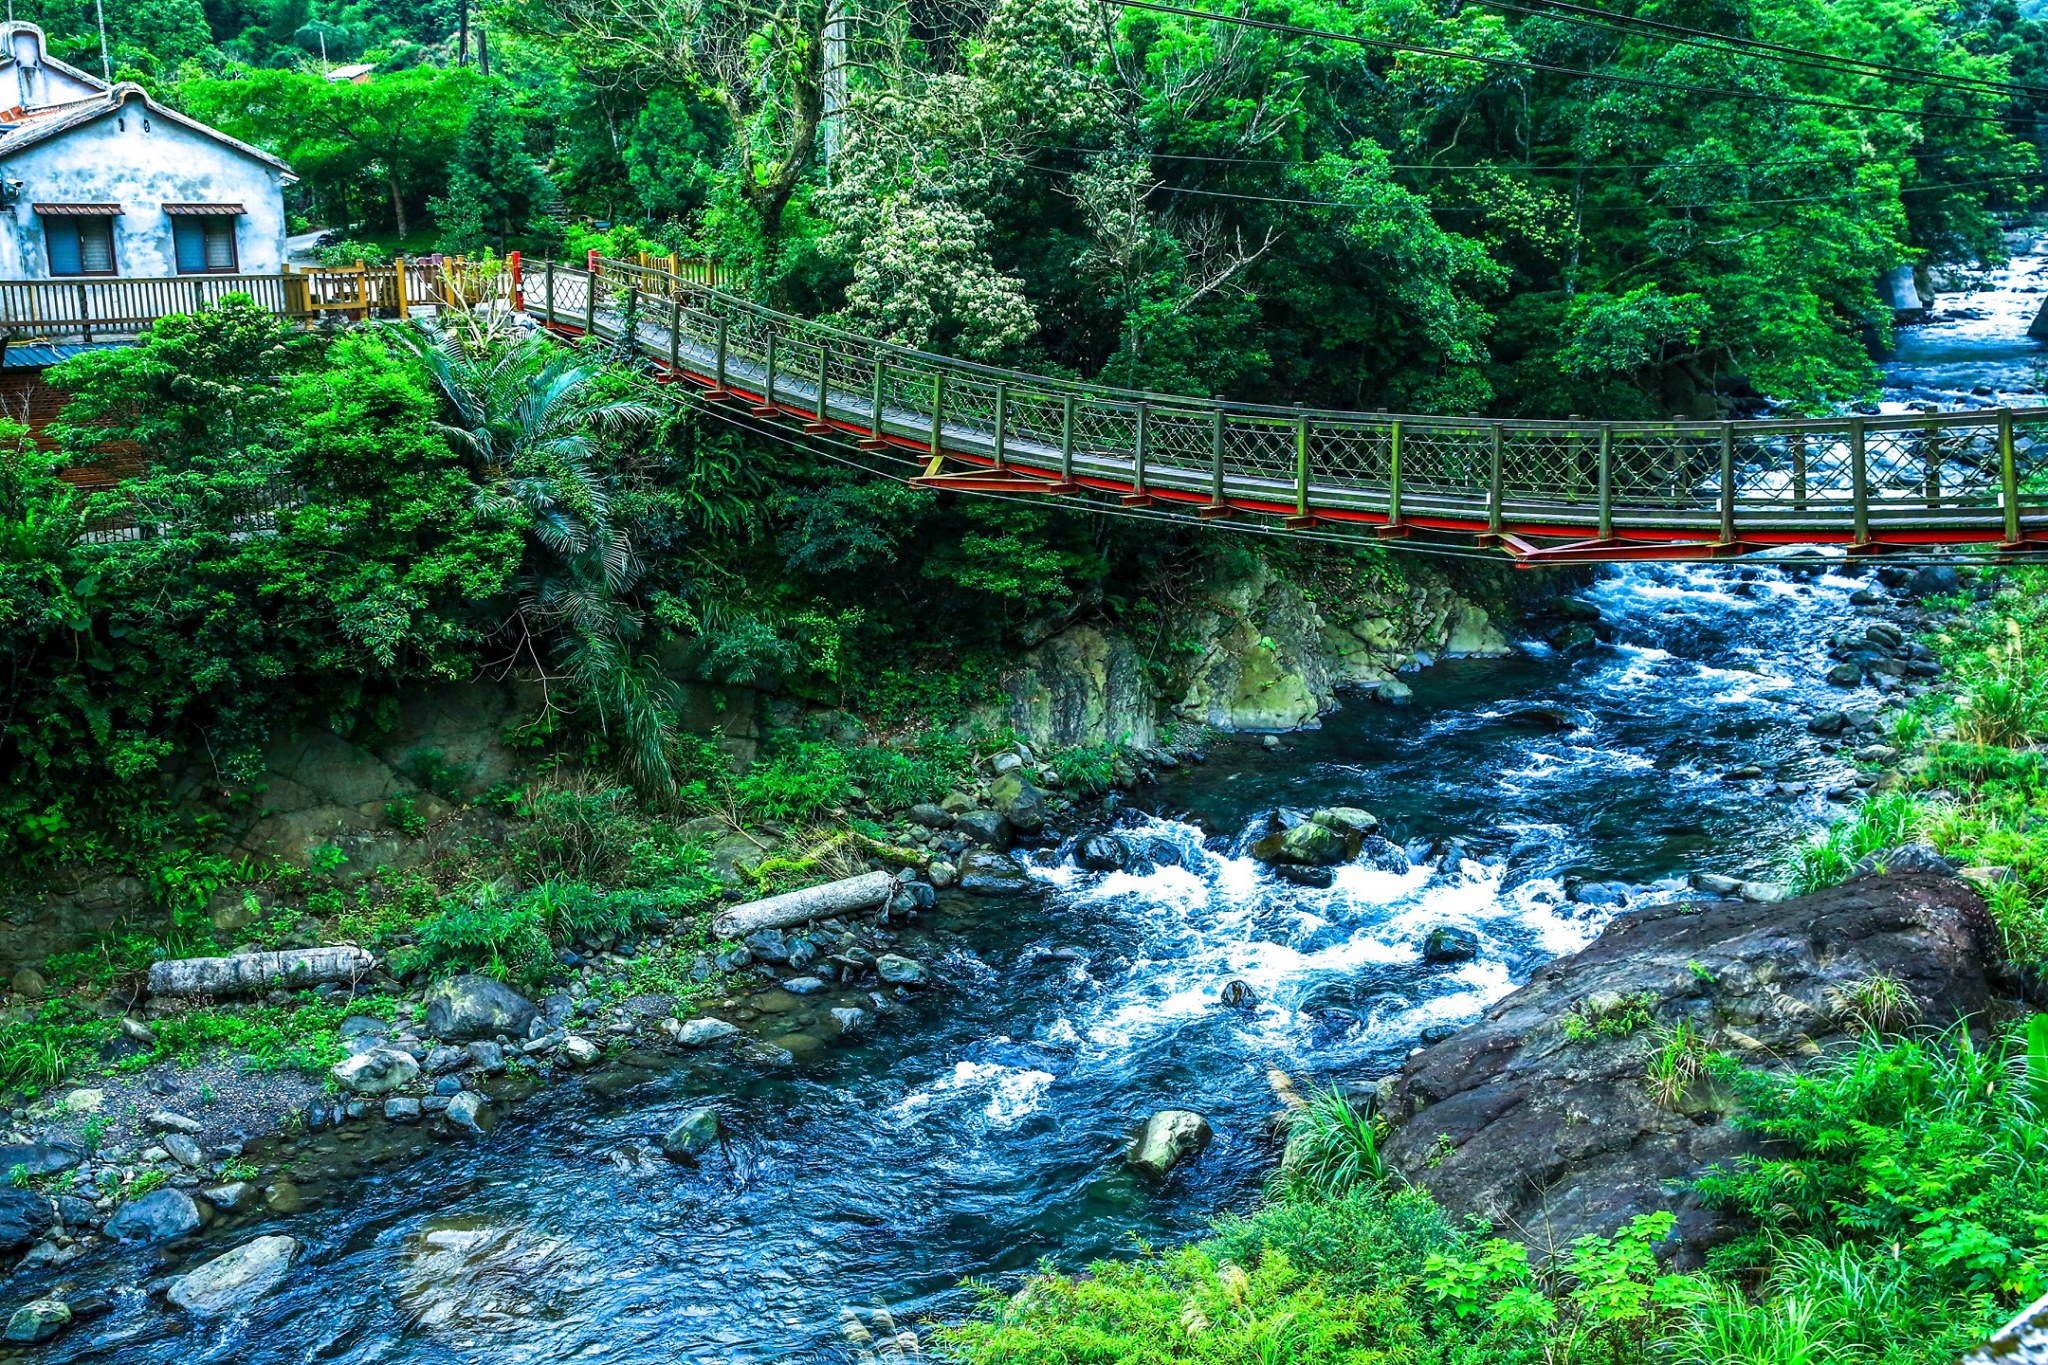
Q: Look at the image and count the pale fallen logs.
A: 2